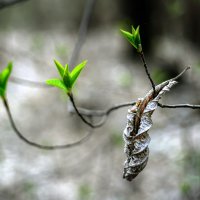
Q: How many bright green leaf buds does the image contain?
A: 3